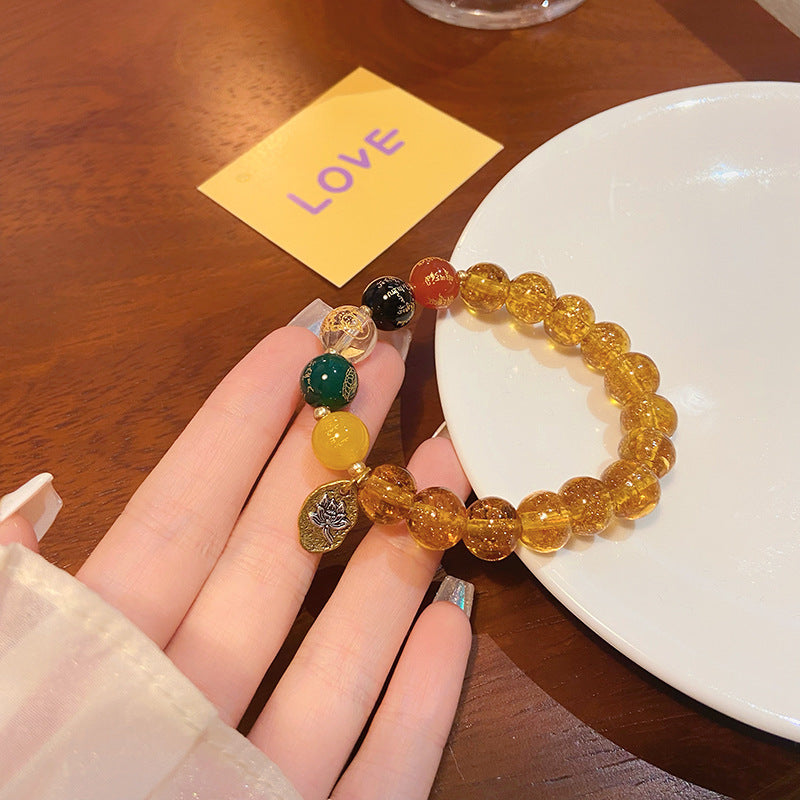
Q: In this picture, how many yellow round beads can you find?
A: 14